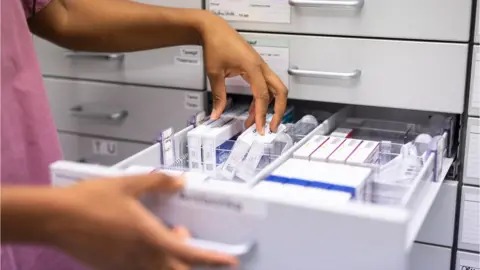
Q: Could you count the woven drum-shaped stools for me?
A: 0